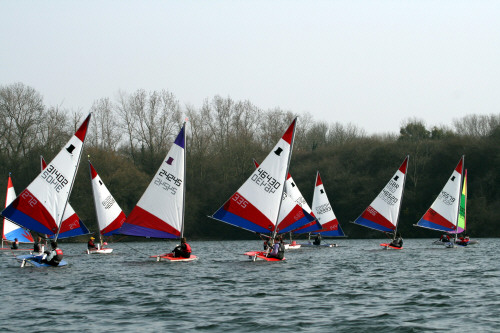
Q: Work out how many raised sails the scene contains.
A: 12